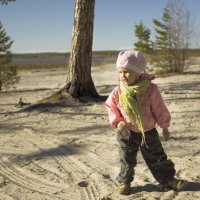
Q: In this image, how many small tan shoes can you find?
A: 2